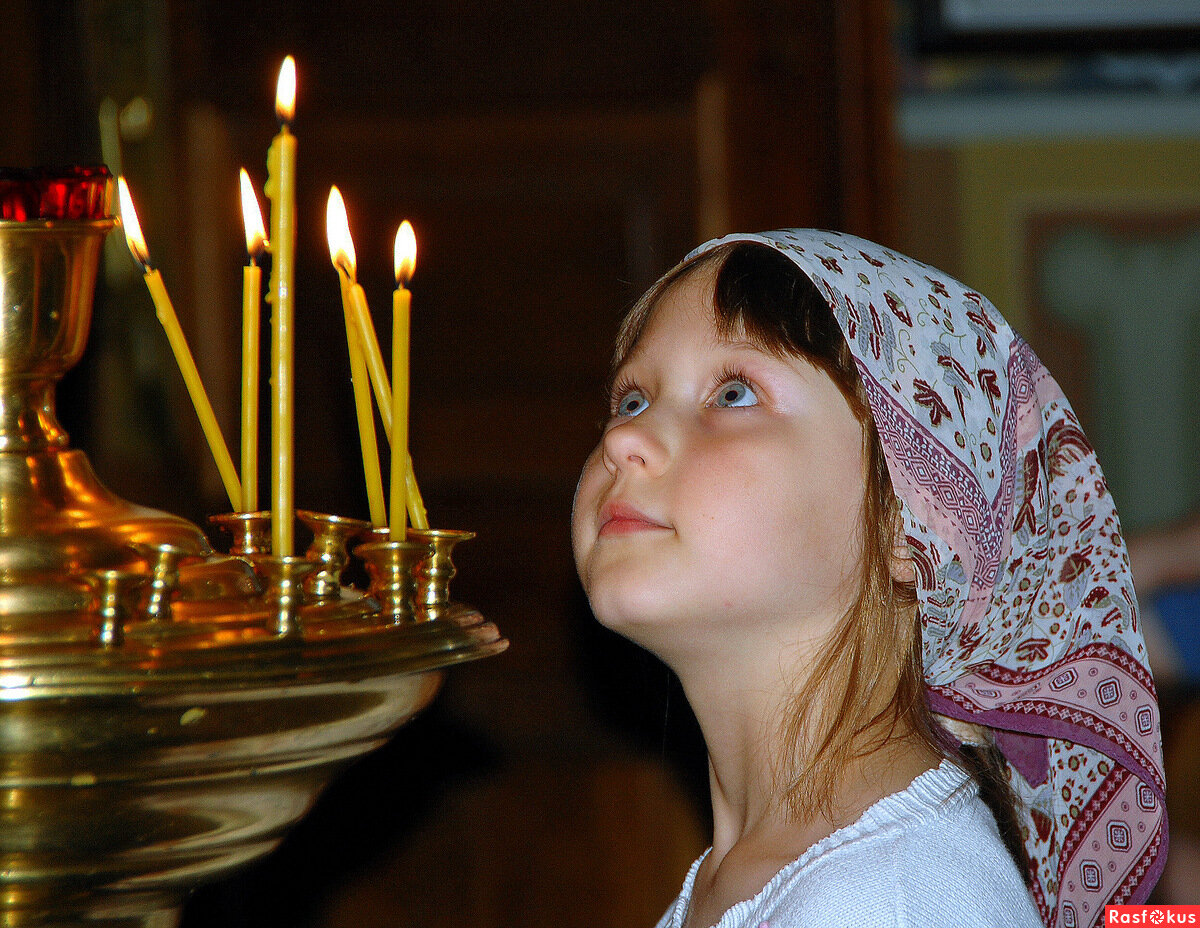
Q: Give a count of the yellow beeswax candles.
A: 6